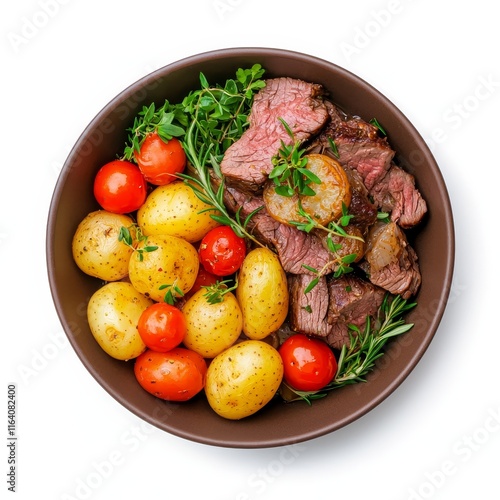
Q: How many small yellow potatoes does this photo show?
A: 7